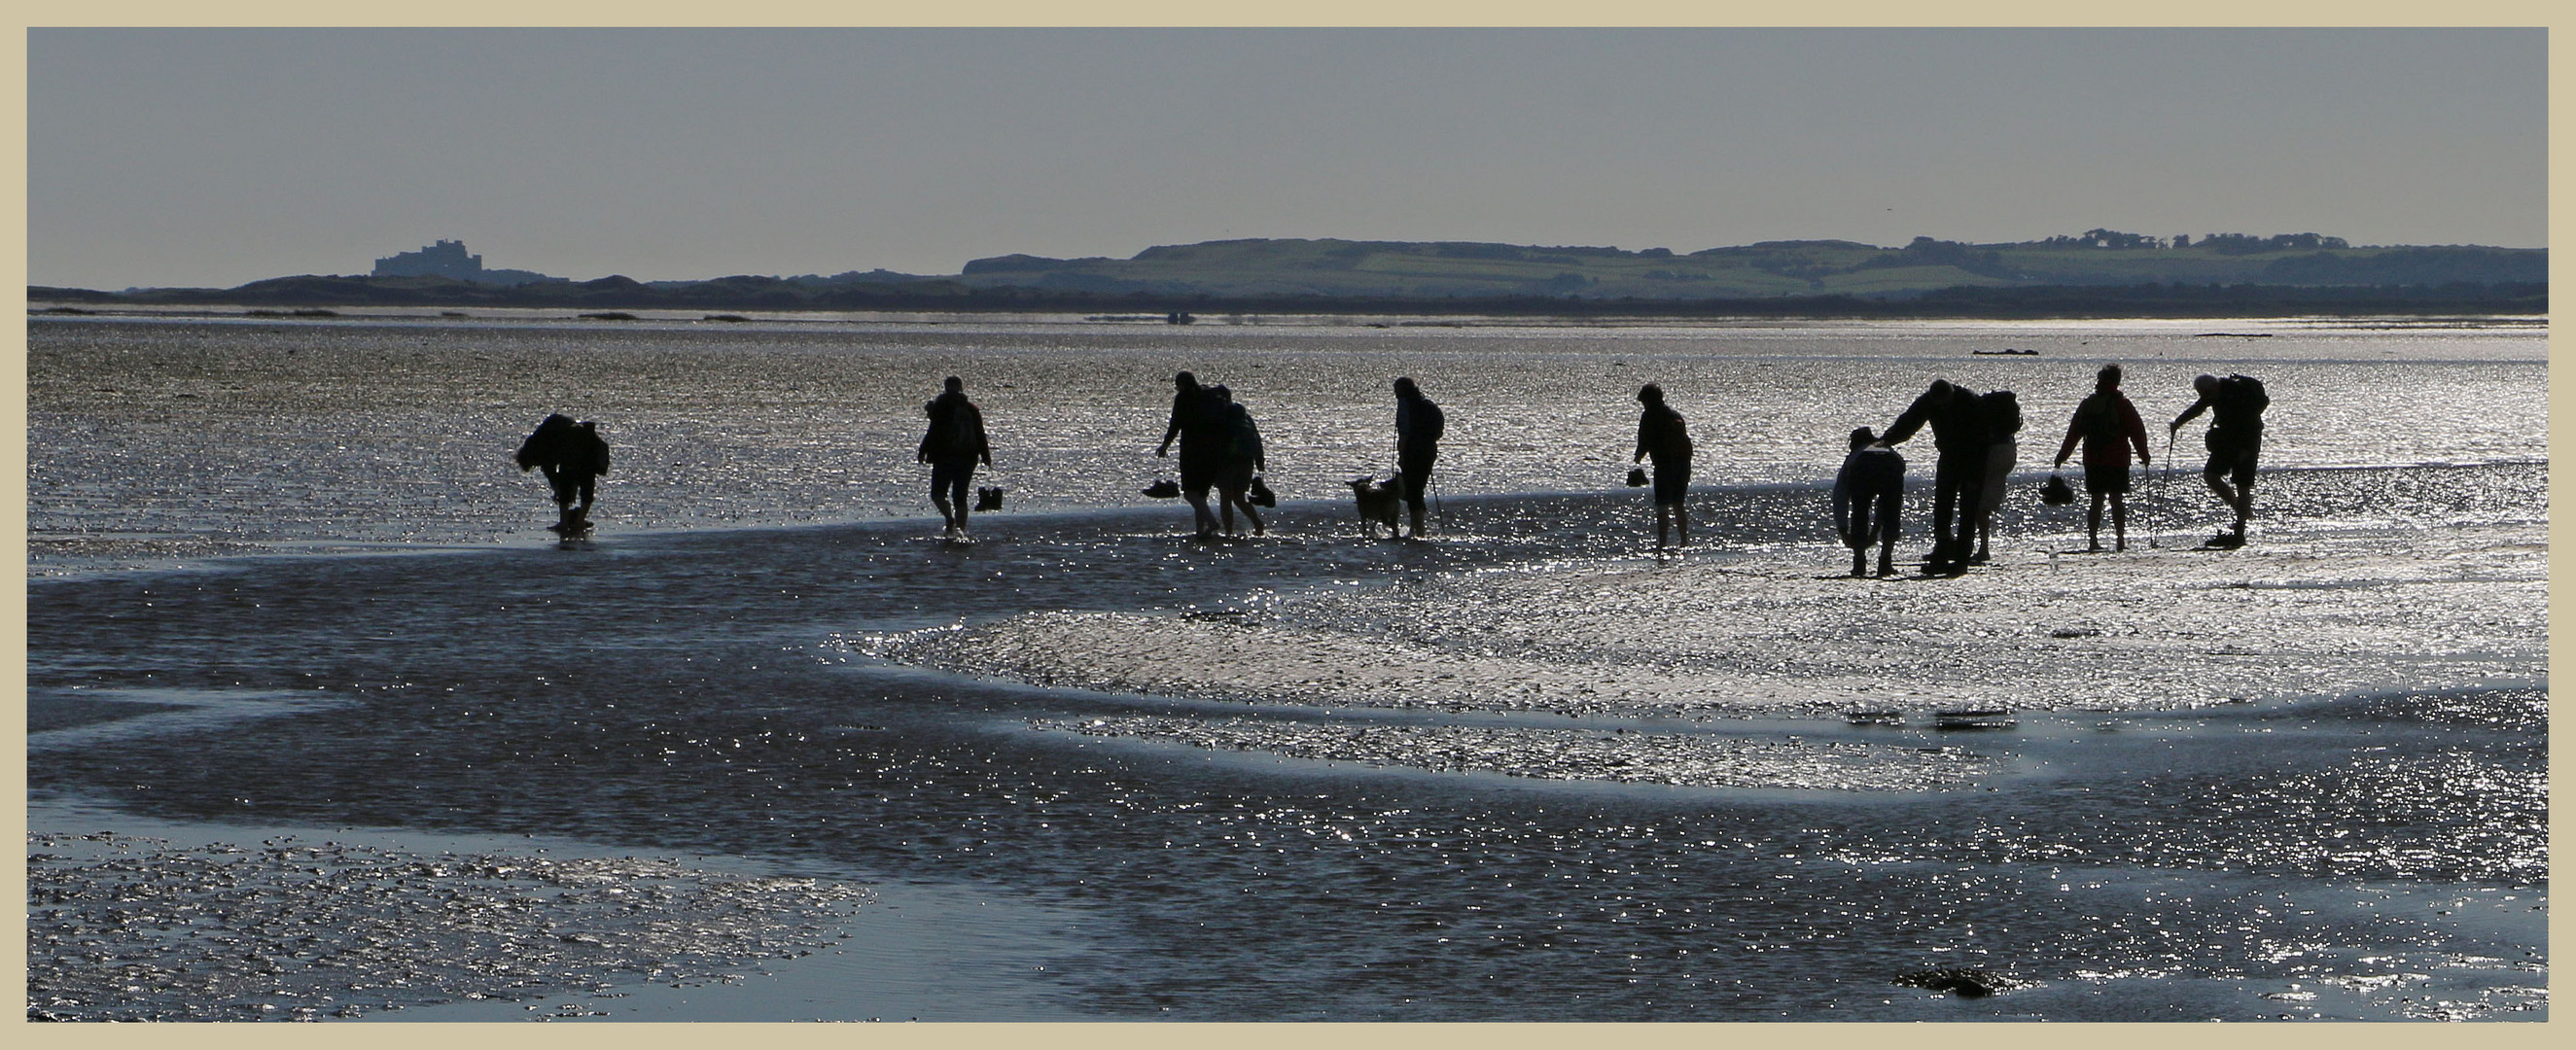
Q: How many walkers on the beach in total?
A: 11